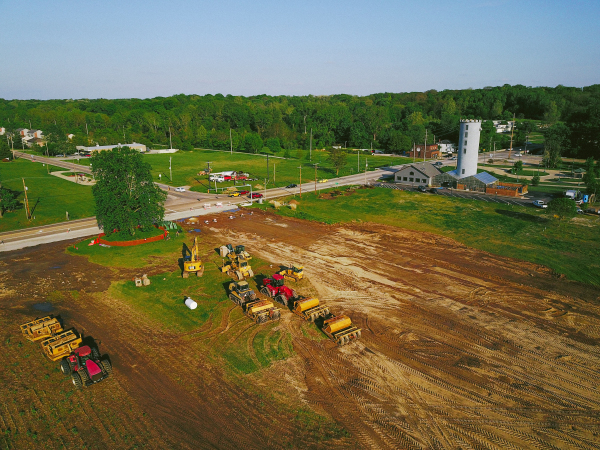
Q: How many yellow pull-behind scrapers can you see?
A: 5